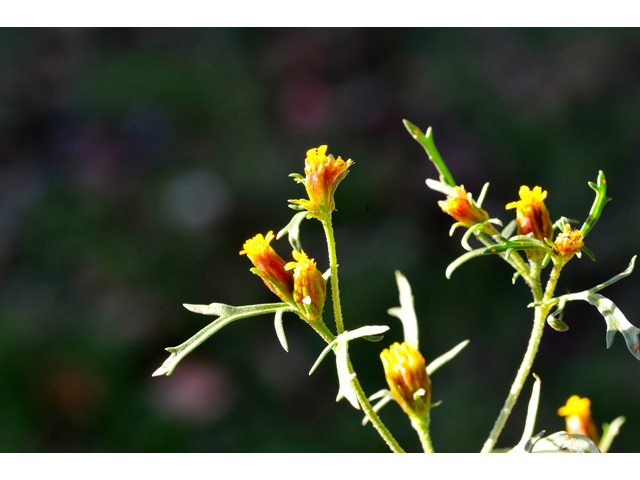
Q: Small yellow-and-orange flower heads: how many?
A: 8